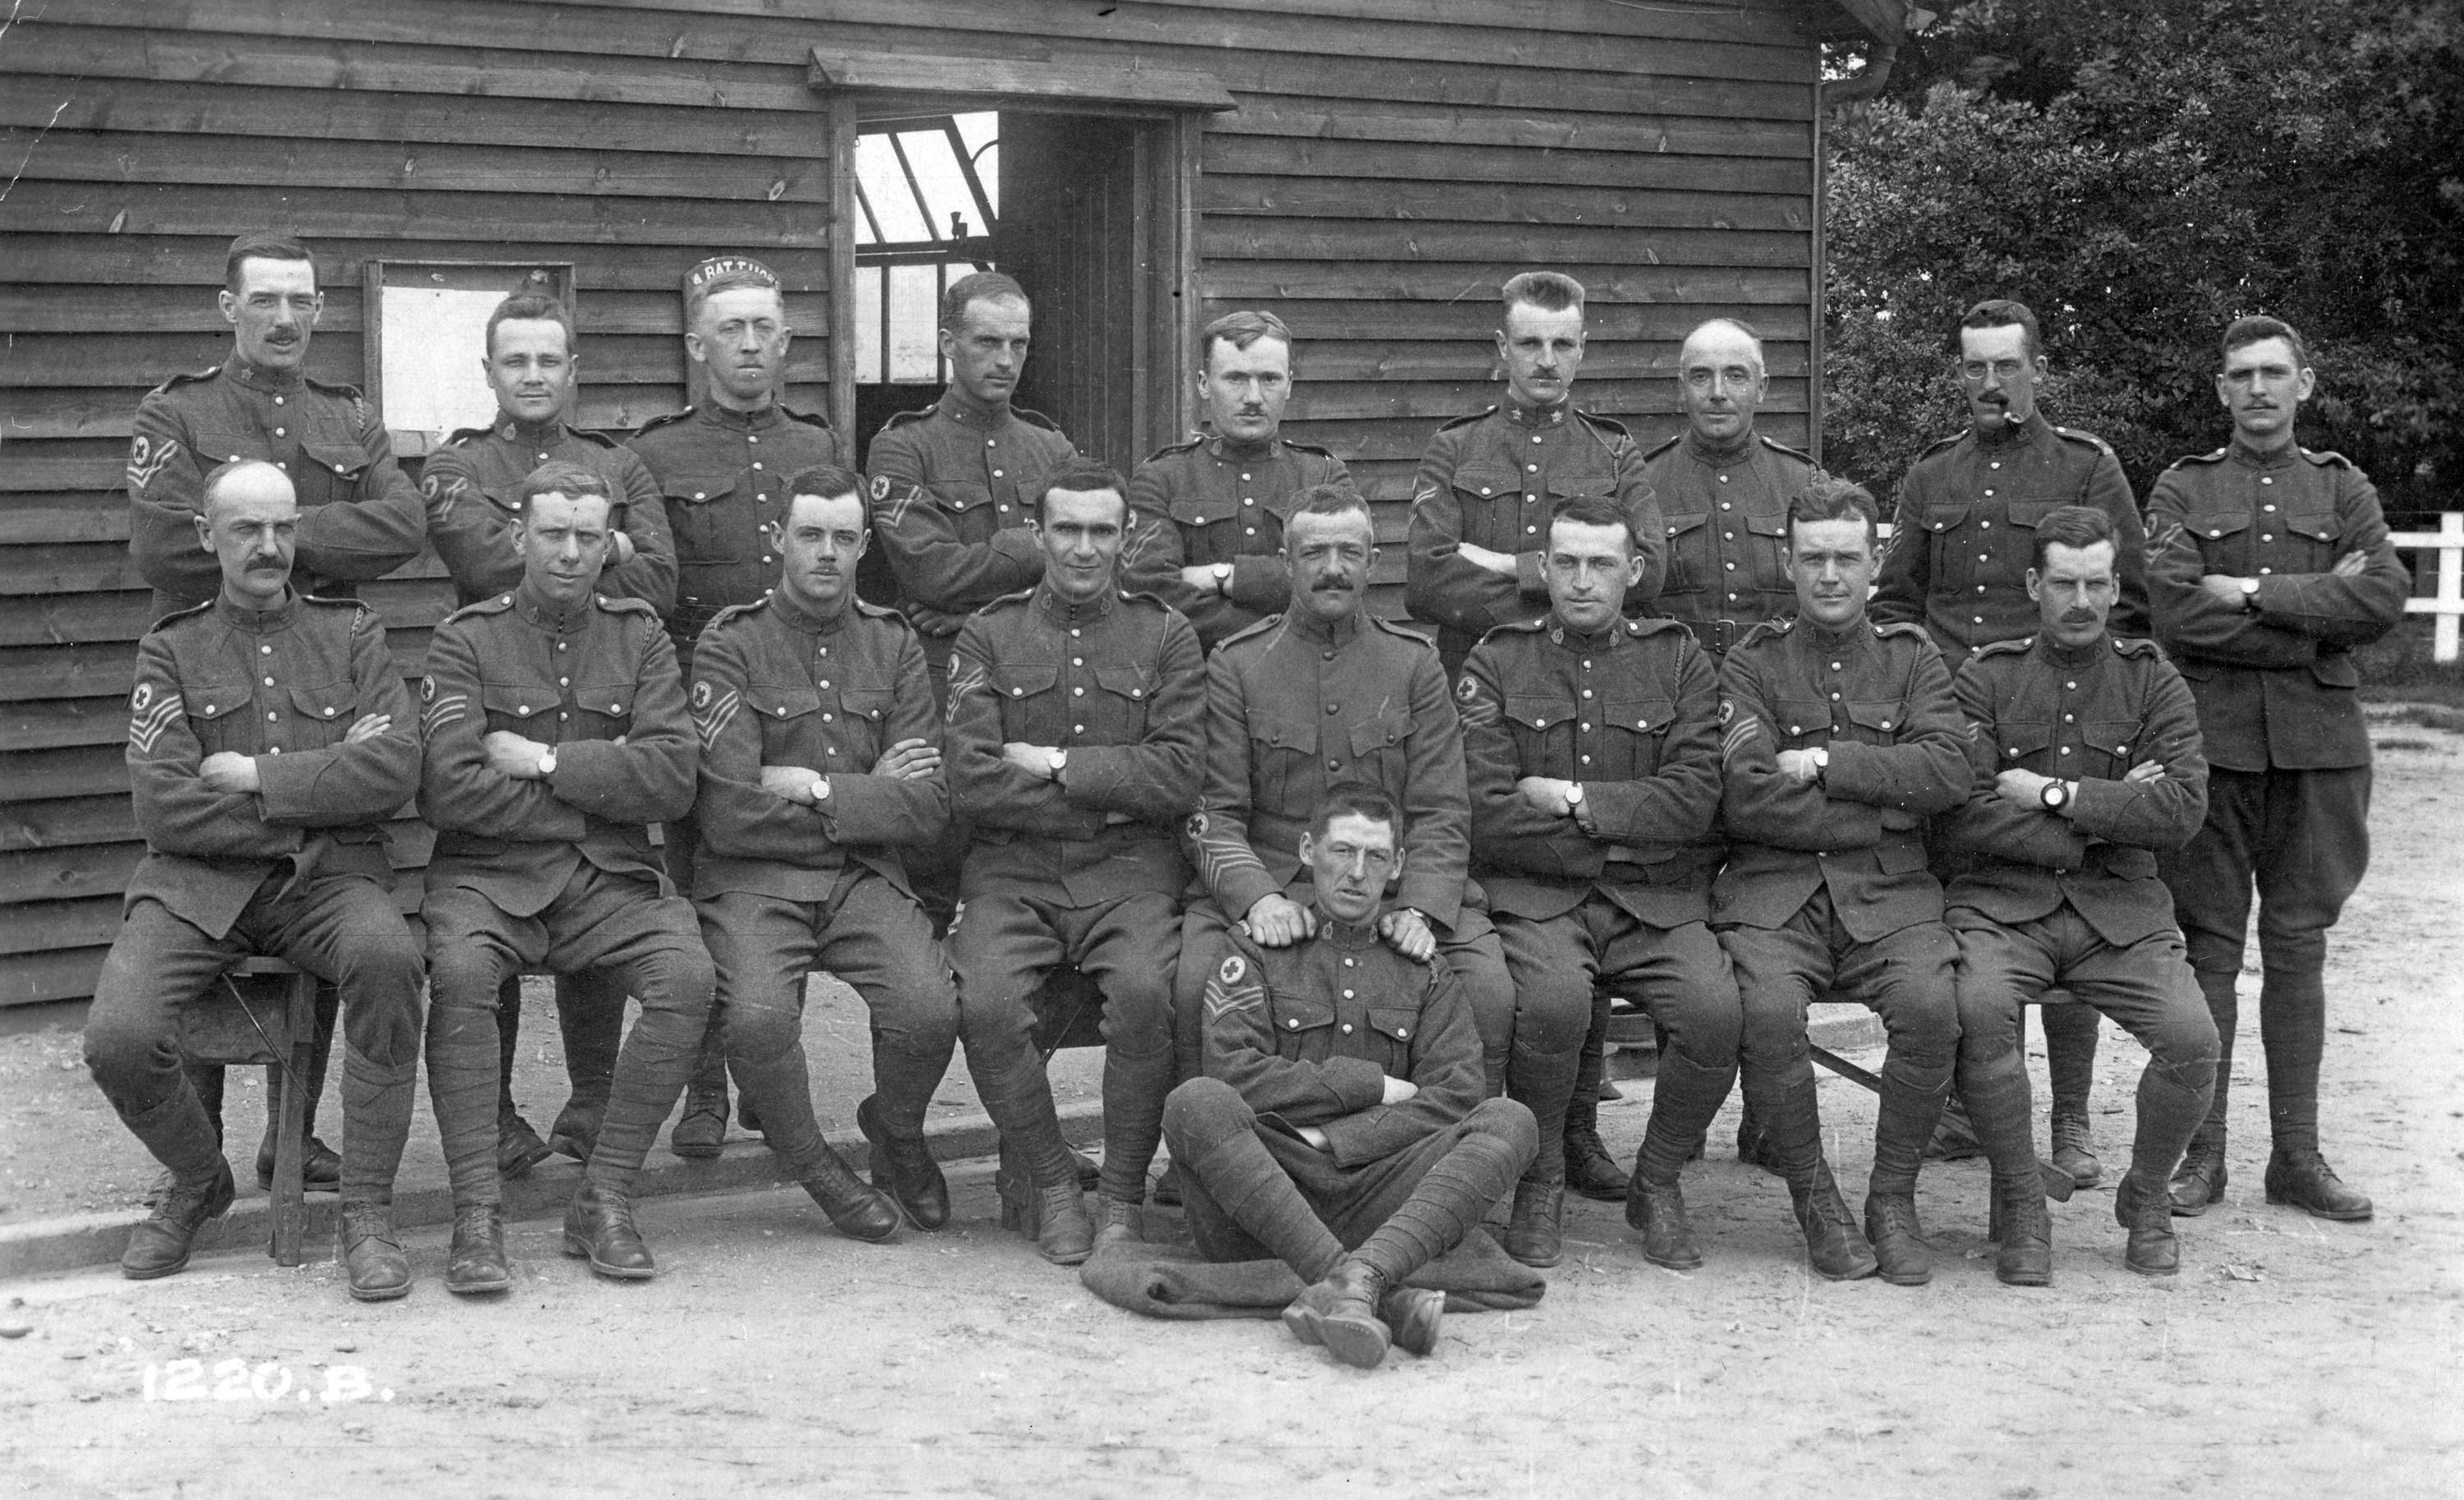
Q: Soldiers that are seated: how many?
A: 9